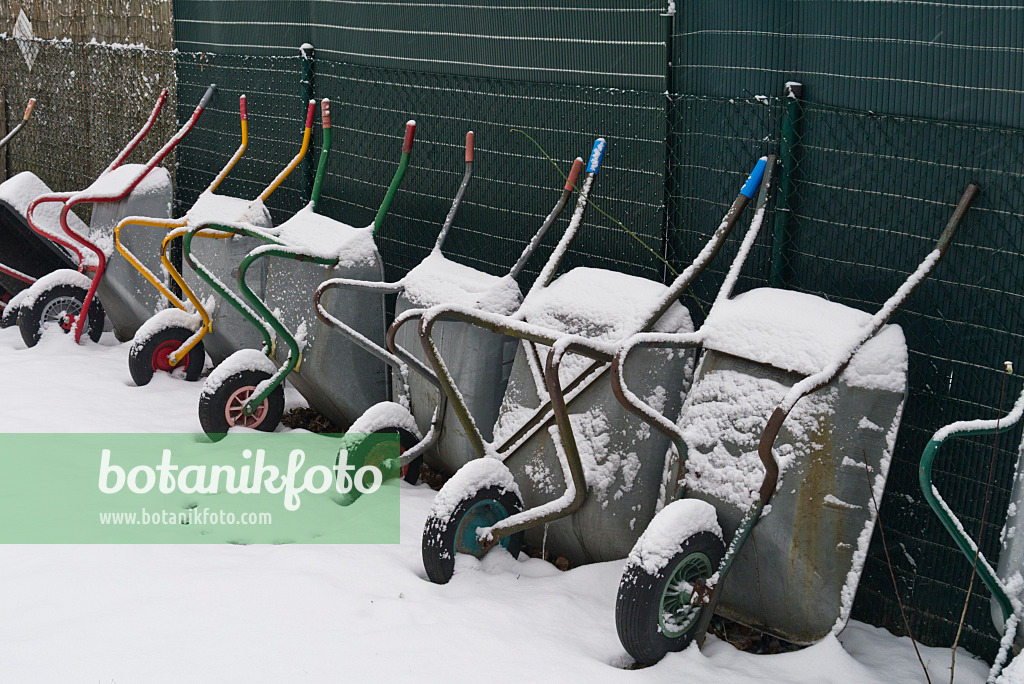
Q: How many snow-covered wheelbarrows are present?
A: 8